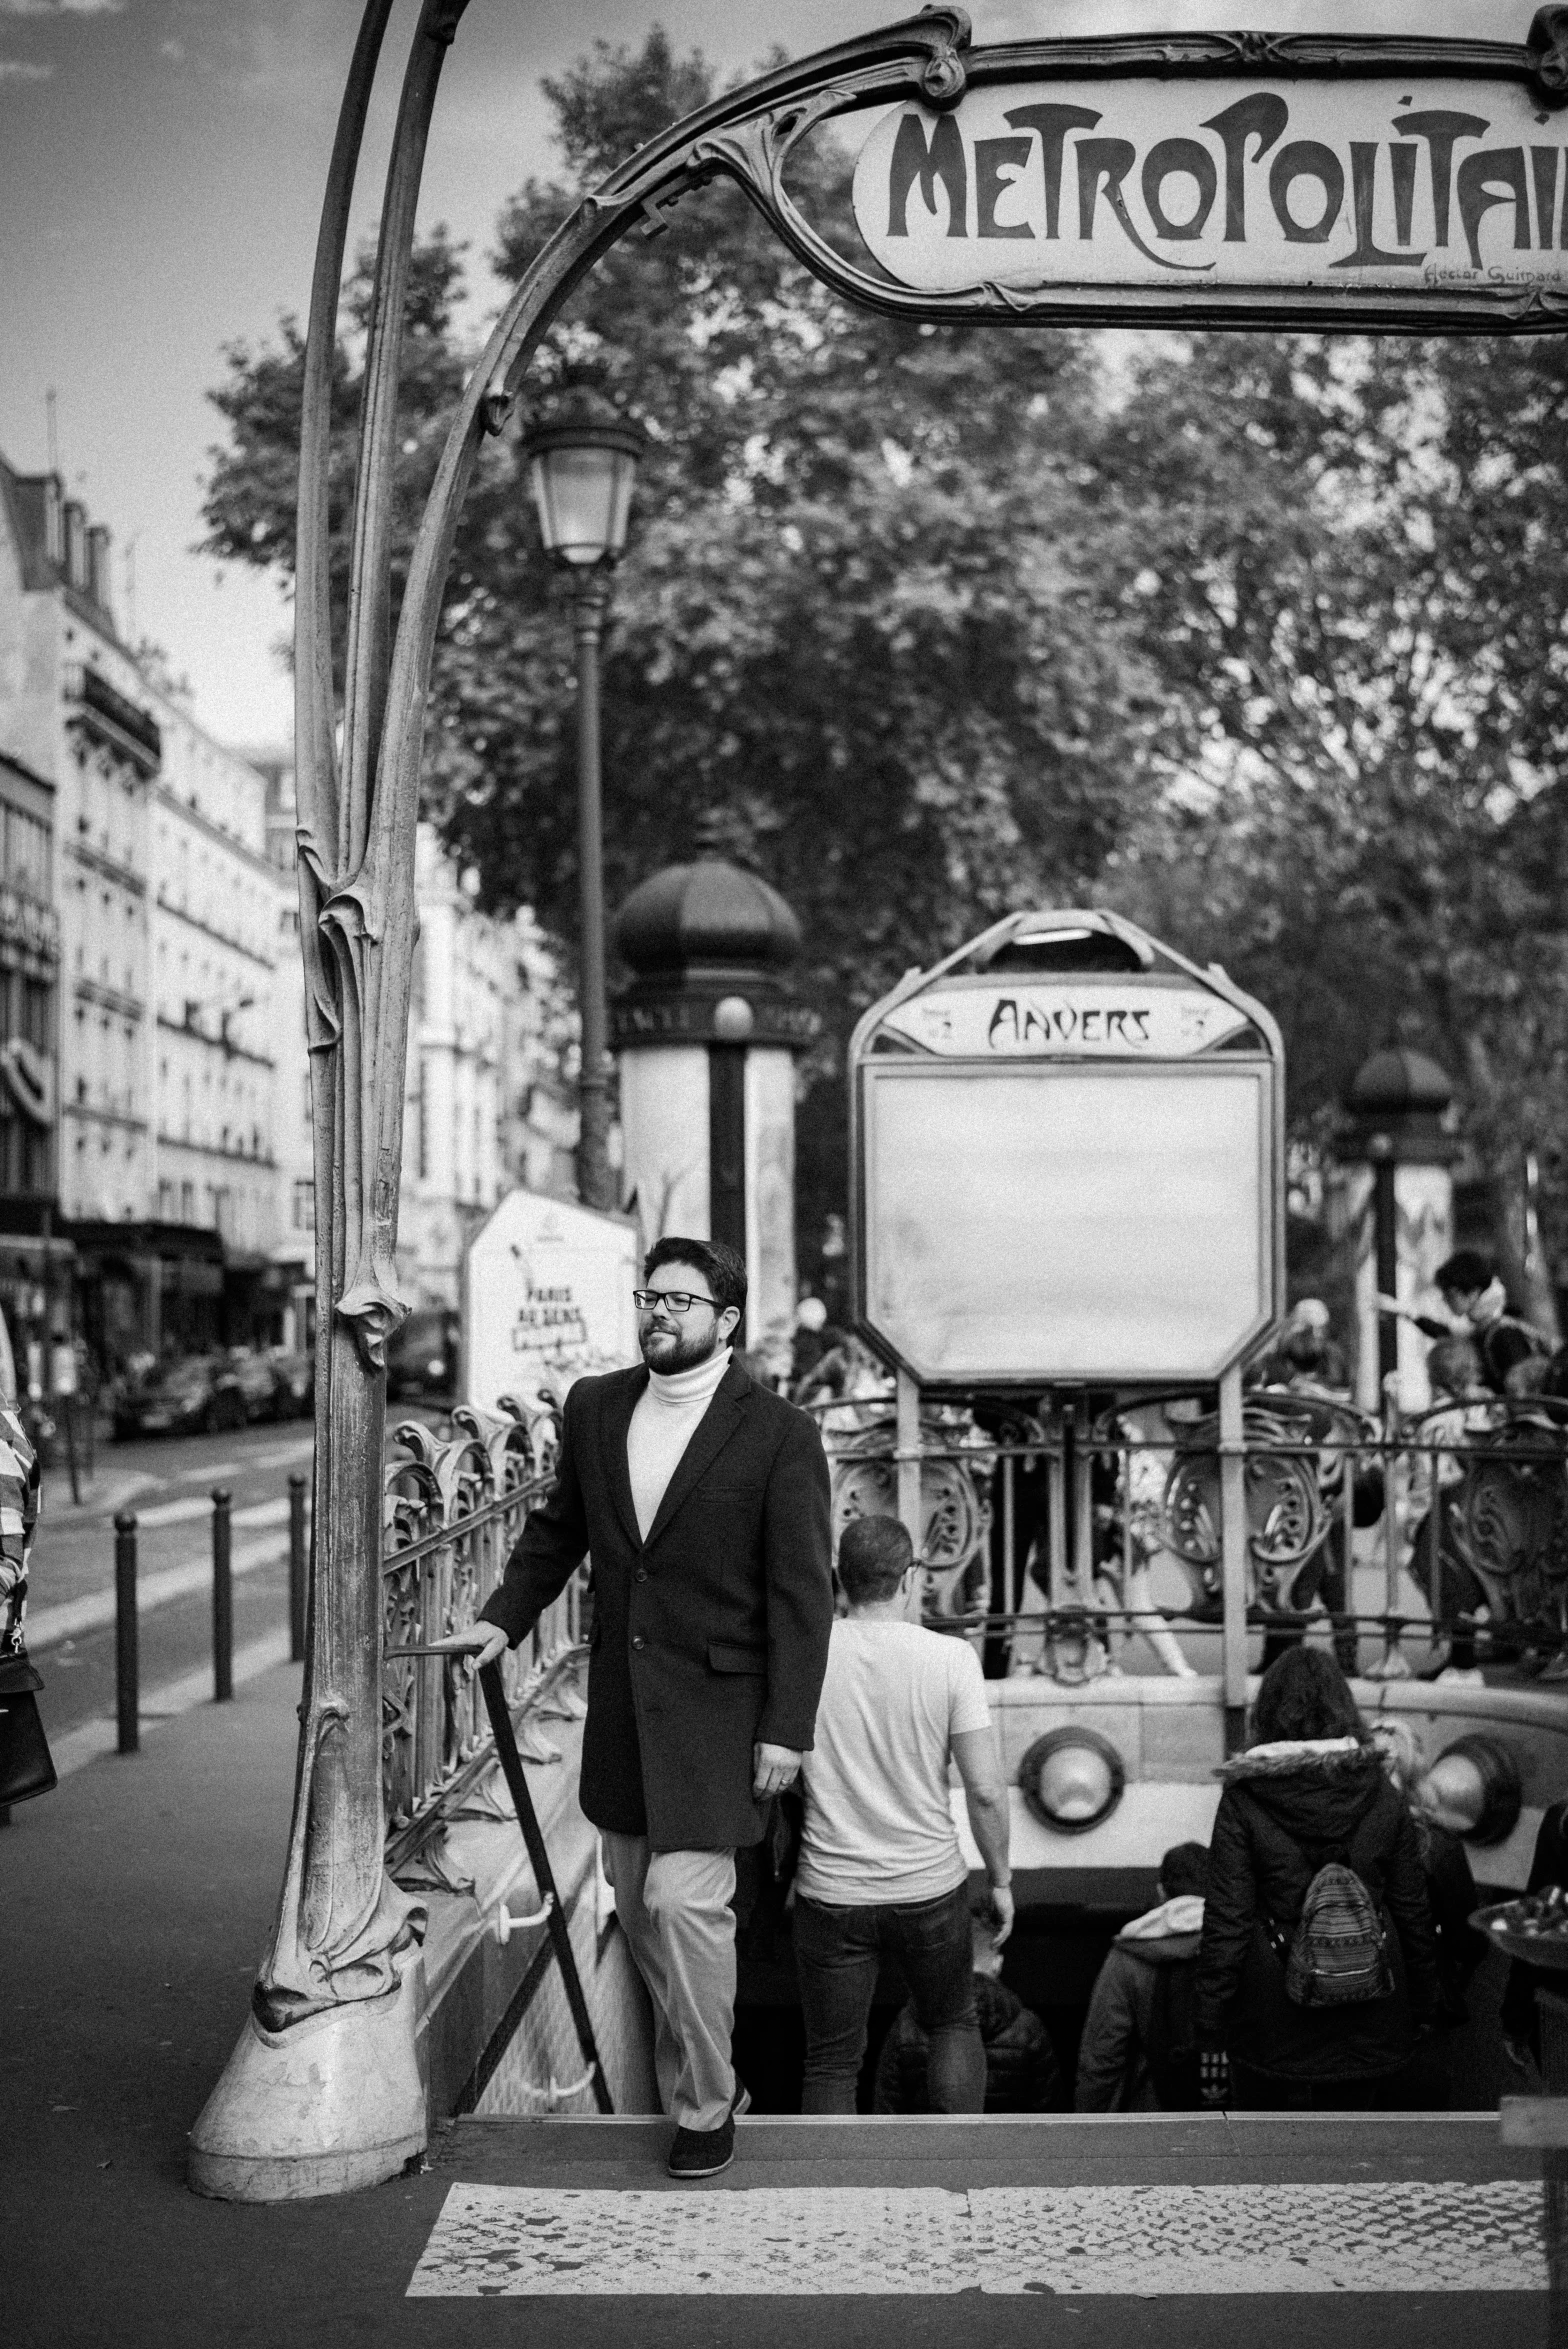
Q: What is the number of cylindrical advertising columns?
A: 2